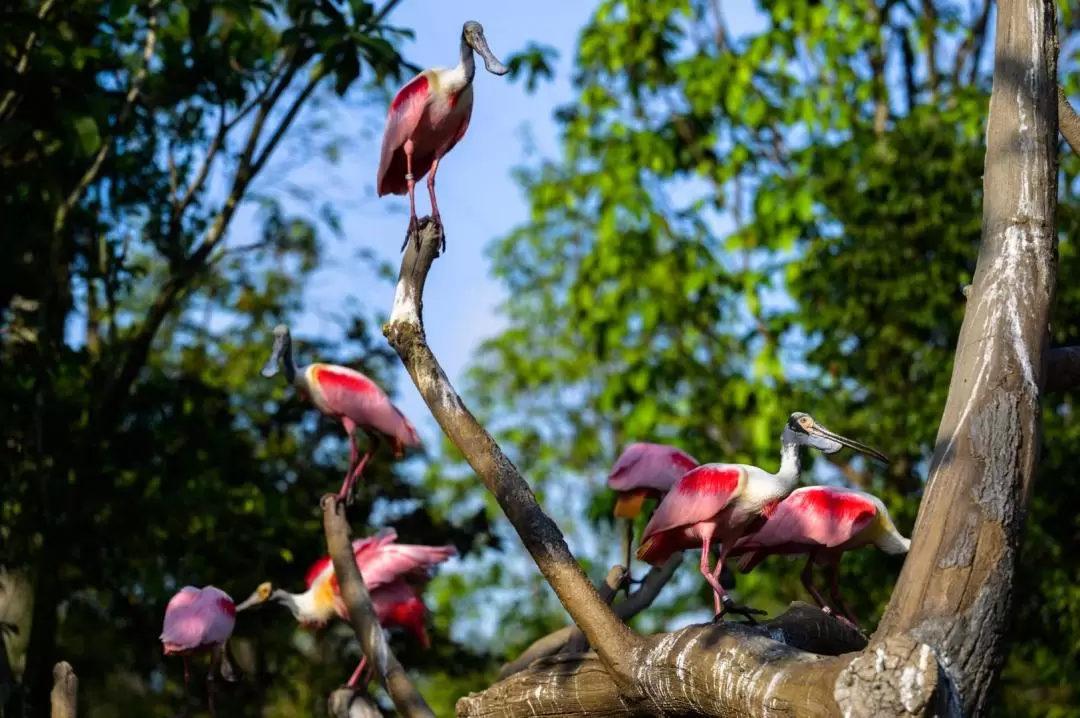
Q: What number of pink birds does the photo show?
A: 7